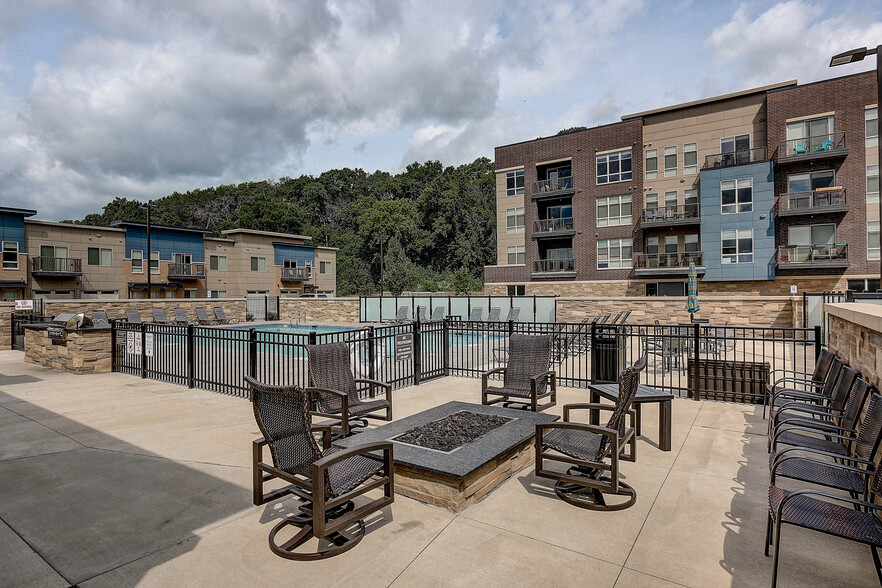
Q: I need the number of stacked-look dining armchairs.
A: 6